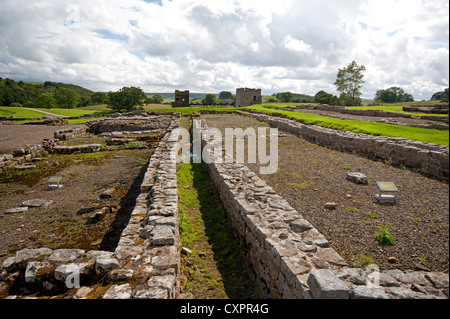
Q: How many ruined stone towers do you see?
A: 2